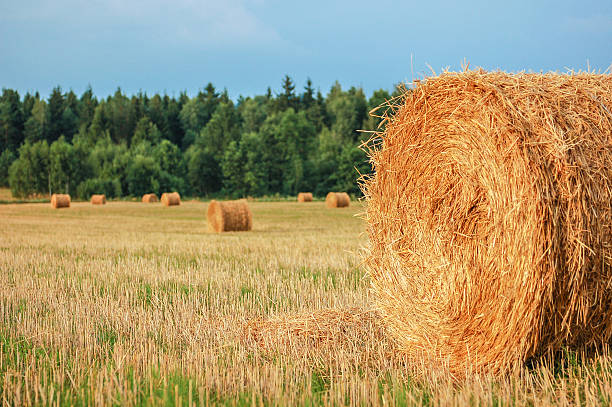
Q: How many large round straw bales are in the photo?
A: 8